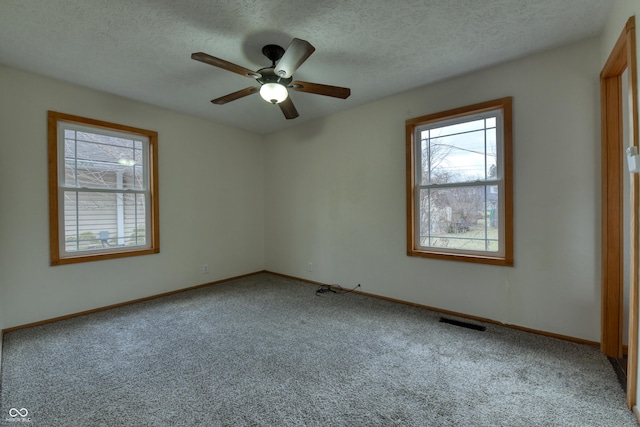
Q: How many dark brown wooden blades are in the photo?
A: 5